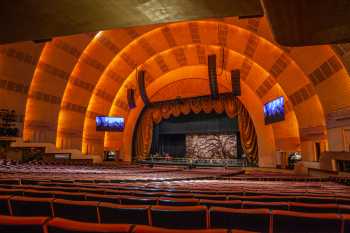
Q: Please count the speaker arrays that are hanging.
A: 4